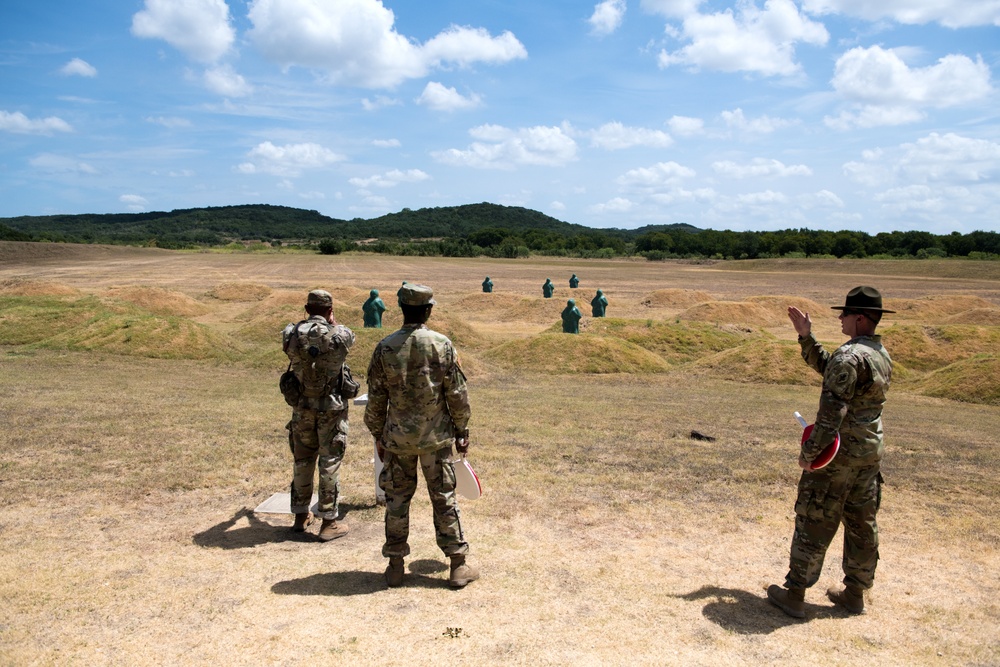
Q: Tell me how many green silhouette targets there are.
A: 7